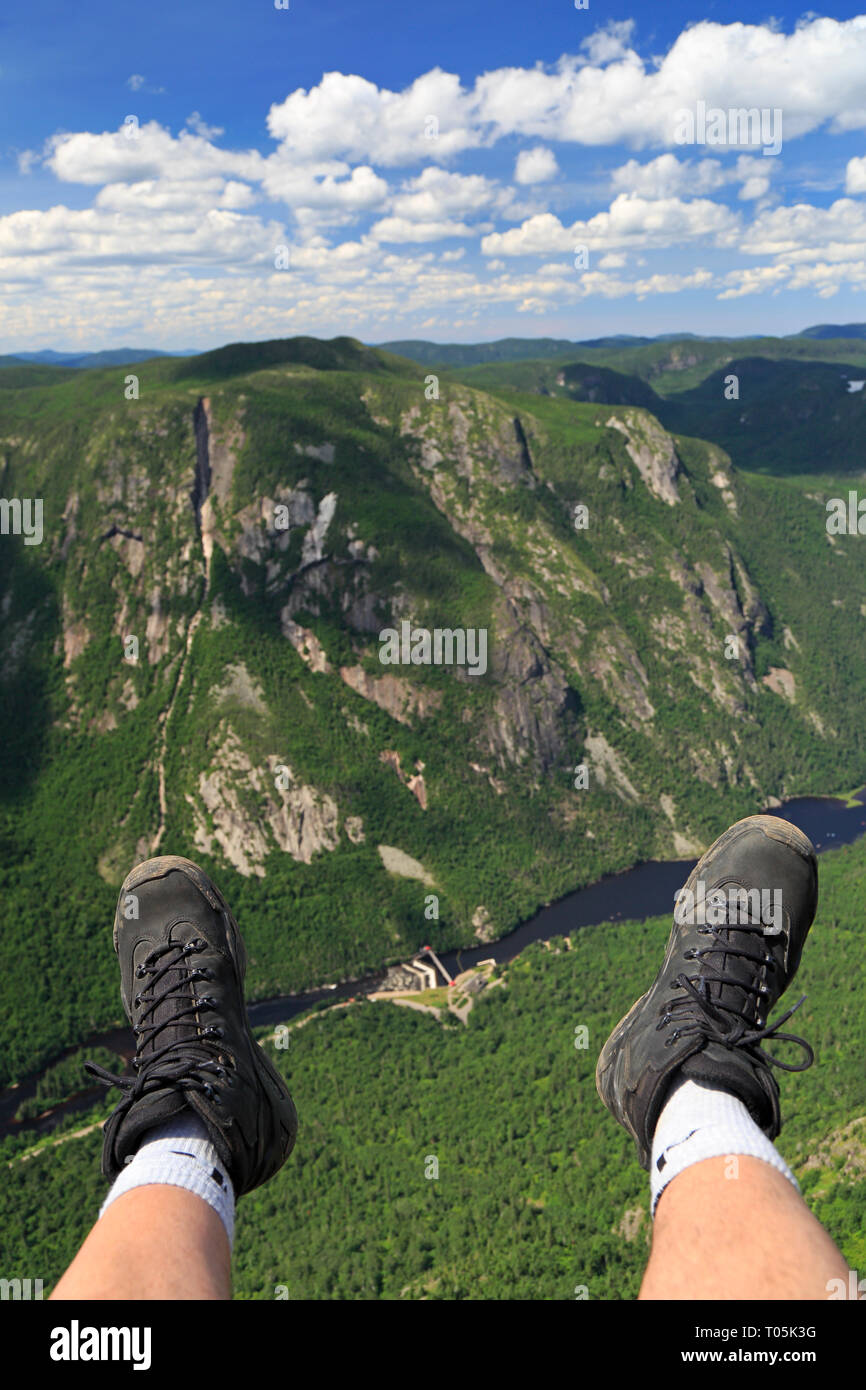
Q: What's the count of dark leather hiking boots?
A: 2